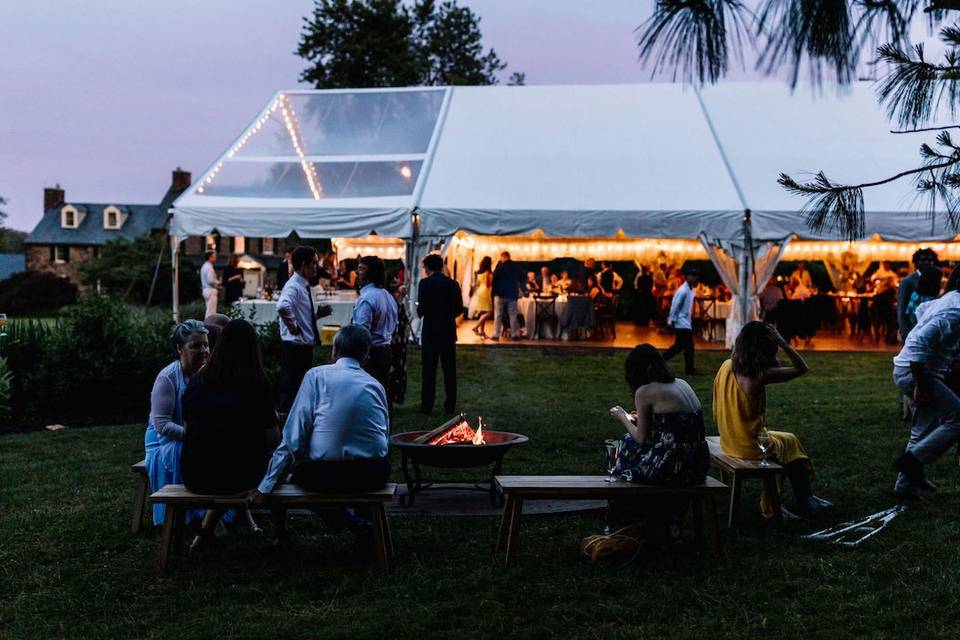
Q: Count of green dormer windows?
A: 0